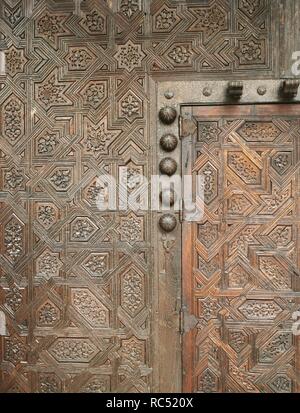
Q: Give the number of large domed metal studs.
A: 5